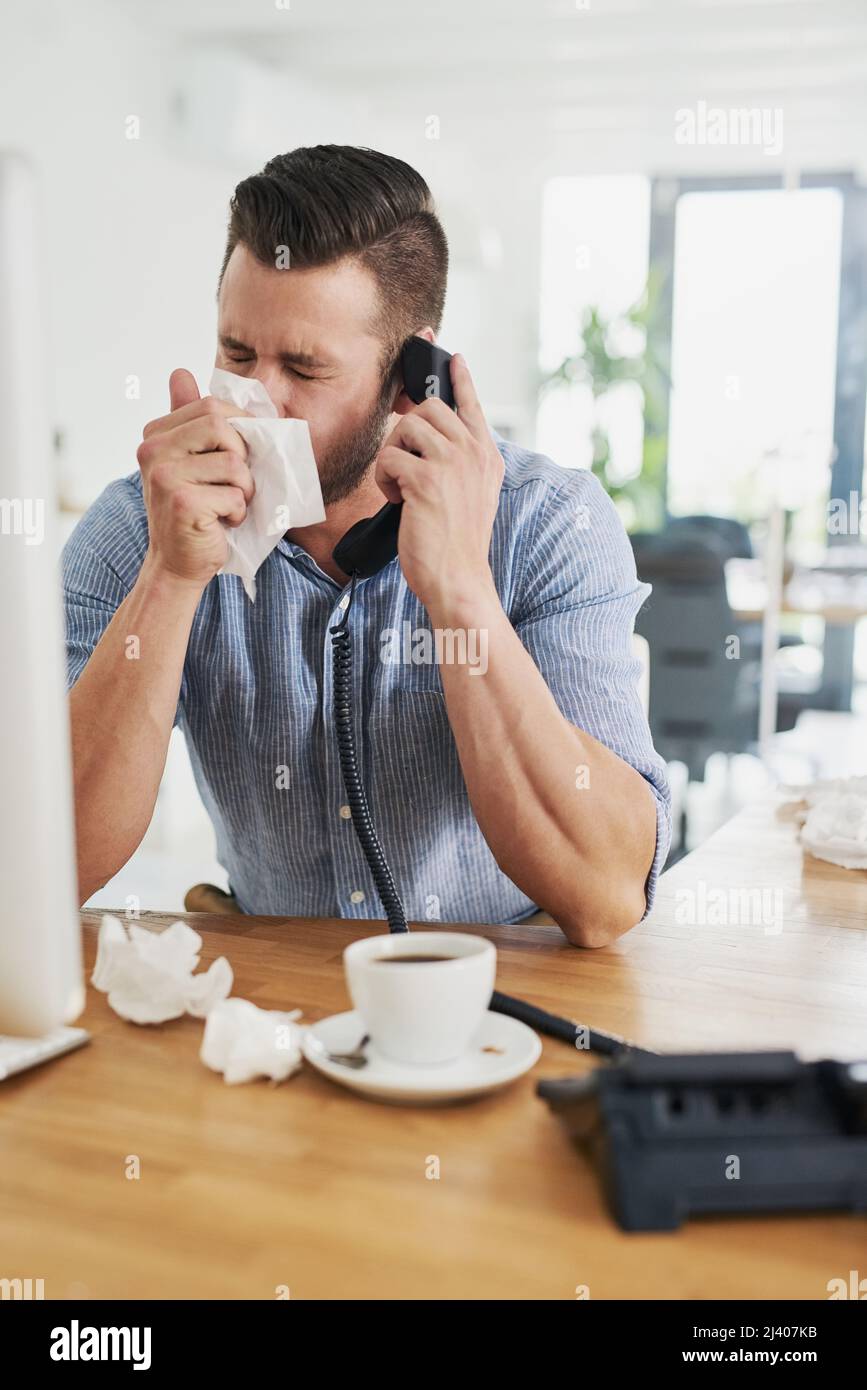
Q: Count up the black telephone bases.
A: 1